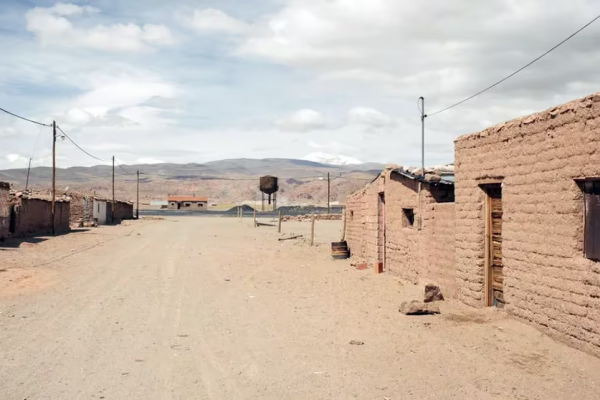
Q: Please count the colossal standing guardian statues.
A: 0